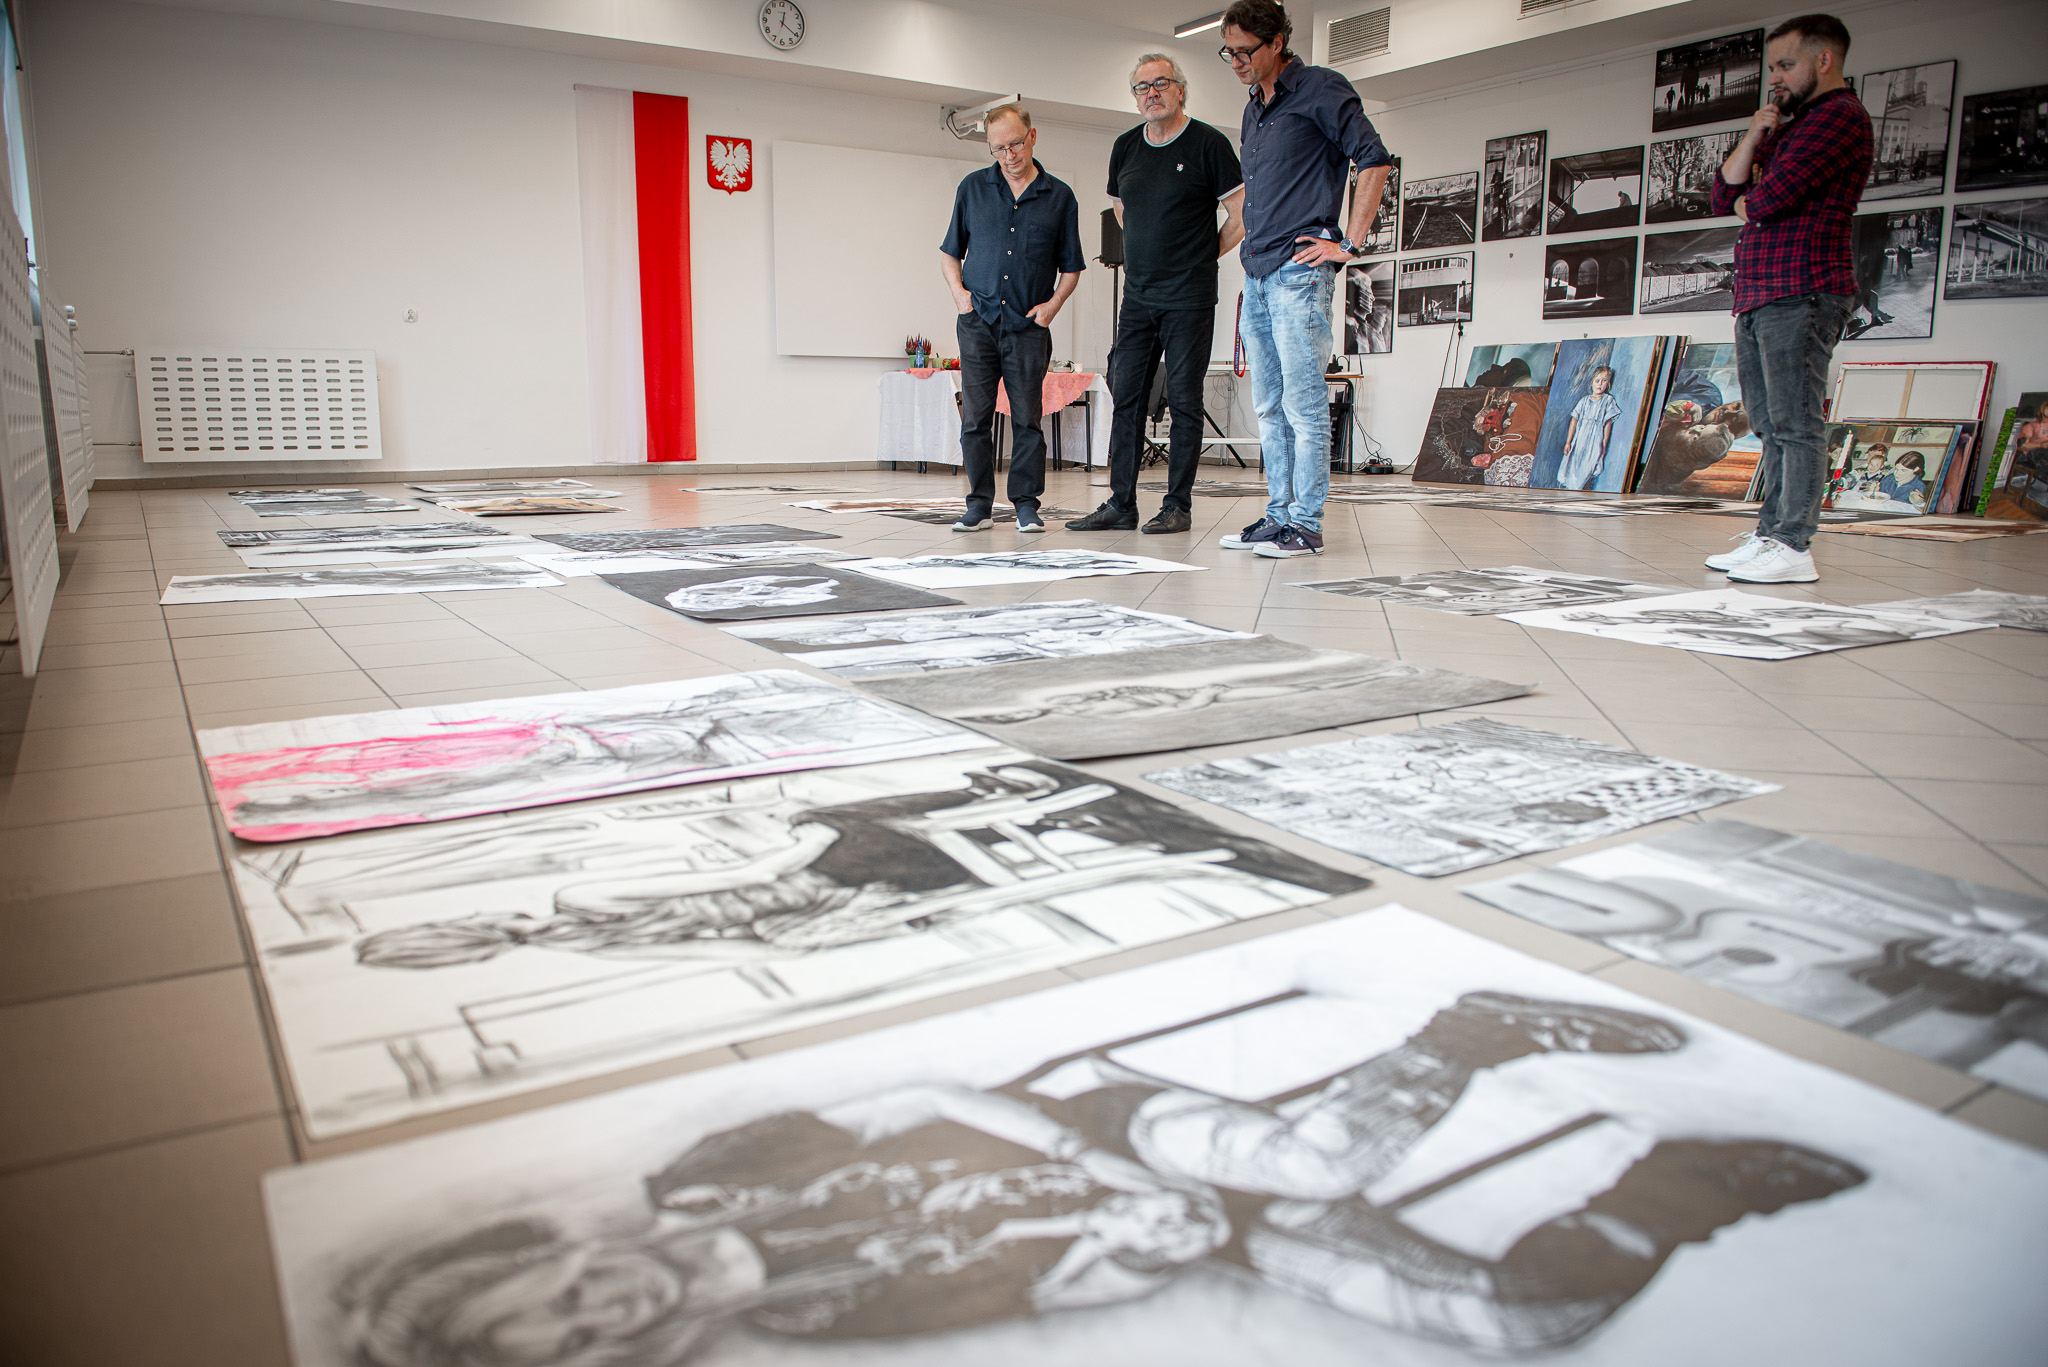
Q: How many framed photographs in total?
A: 15